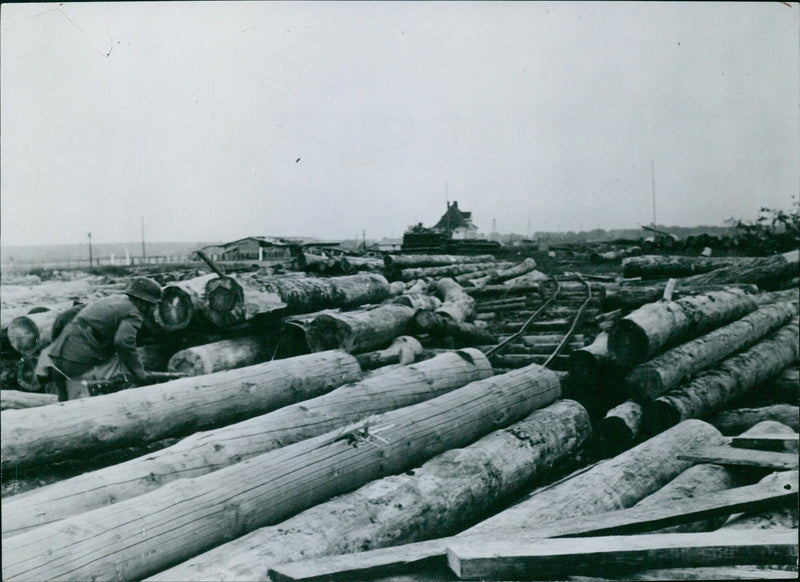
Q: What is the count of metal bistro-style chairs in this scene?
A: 0